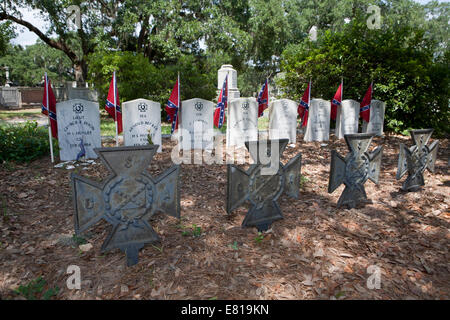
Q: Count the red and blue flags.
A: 8